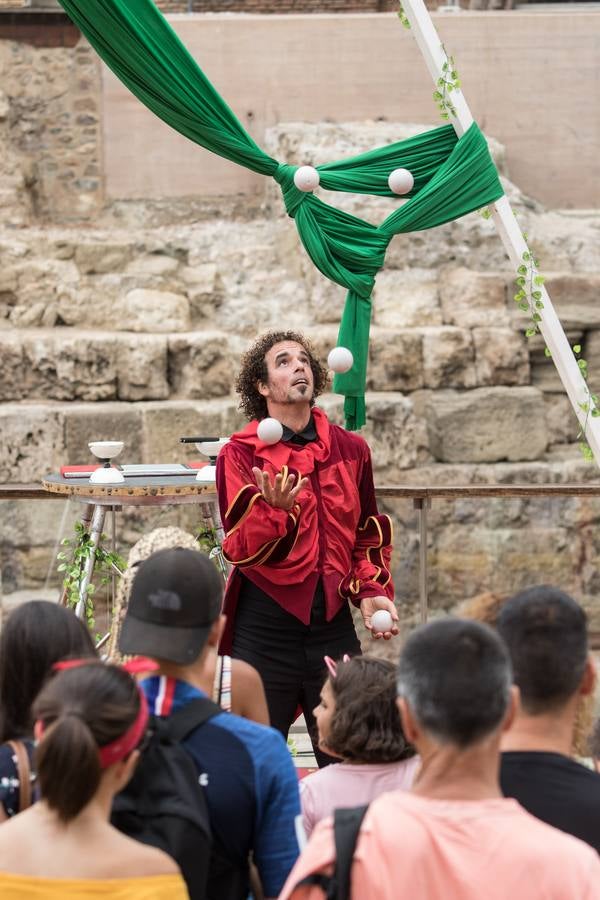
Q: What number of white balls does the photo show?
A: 5